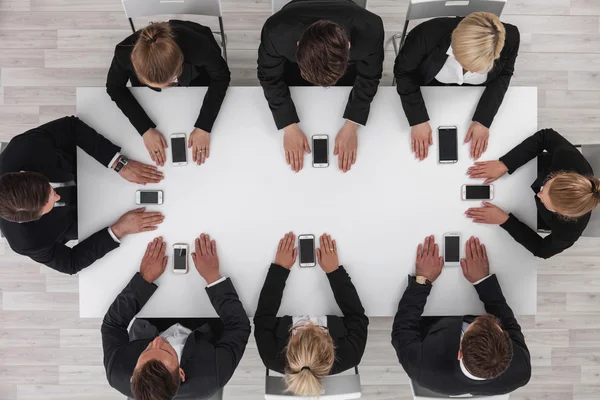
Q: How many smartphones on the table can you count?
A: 8